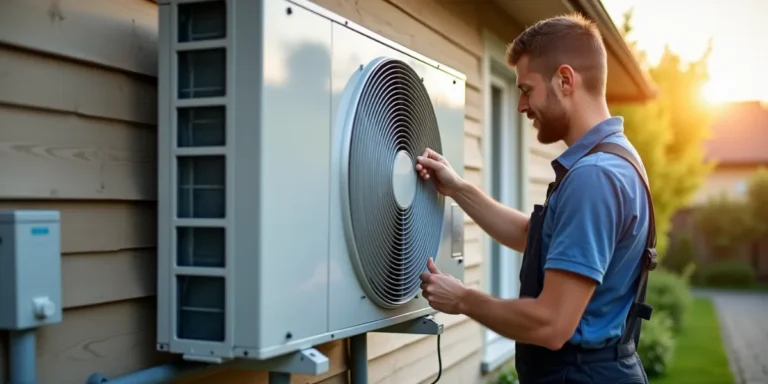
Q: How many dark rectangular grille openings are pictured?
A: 6